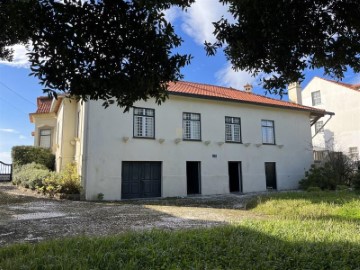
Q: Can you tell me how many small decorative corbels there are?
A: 8